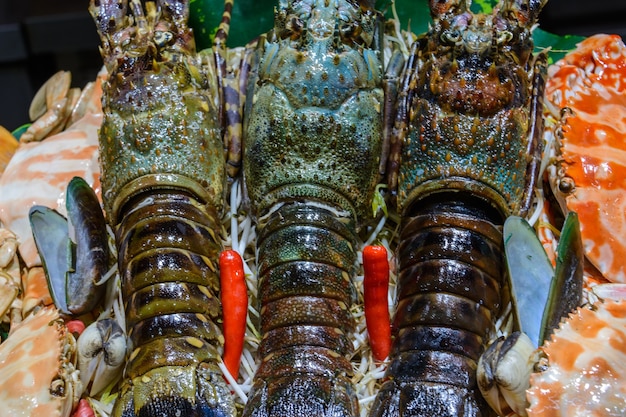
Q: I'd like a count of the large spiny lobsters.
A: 3